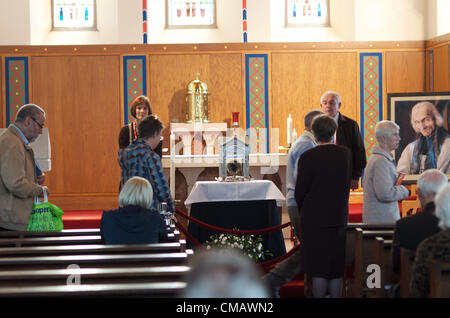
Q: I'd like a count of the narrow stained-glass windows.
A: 3